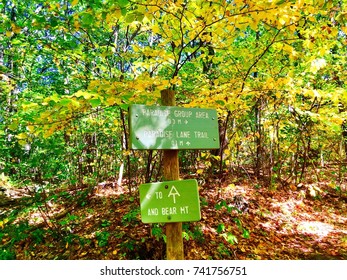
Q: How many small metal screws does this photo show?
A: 6